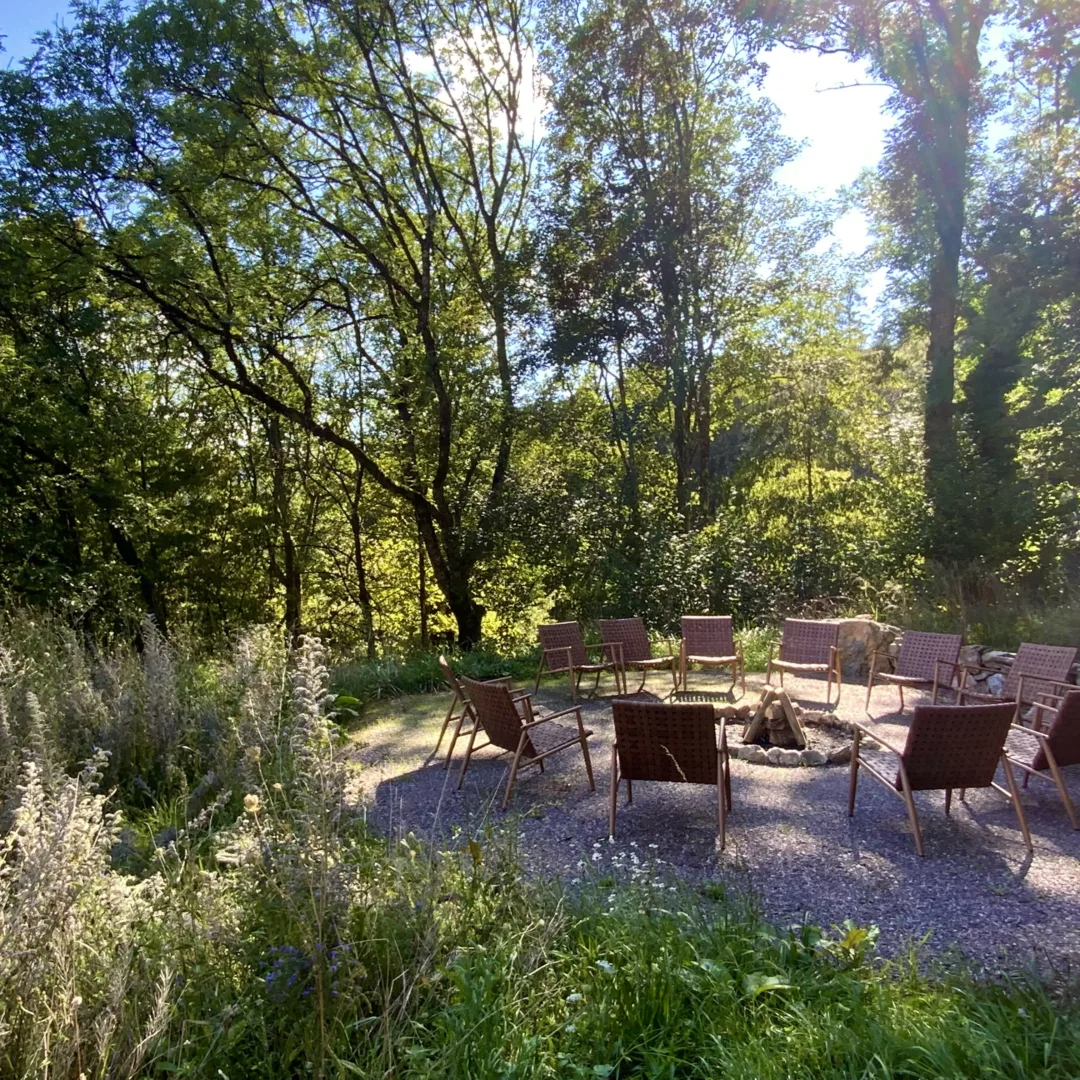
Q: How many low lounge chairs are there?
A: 11